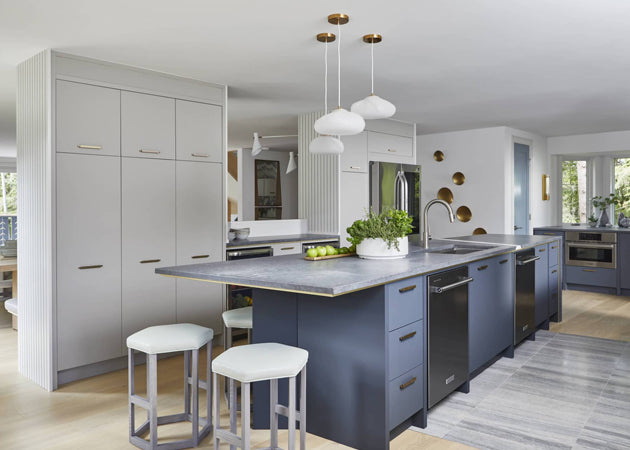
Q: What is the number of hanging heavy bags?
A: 0